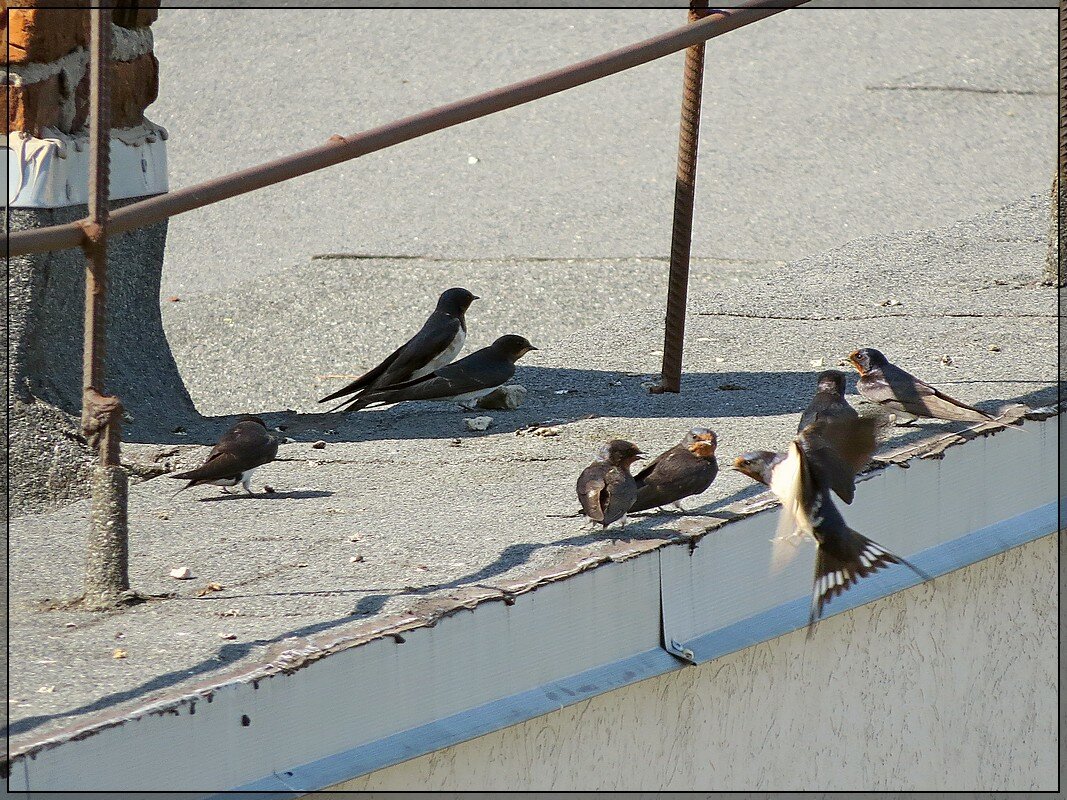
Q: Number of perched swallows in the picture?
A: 7